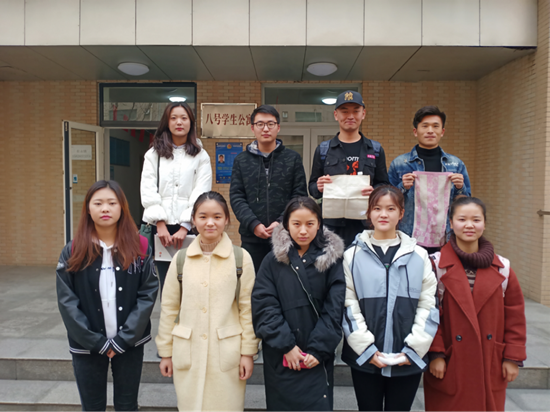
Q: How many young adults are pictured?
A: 9